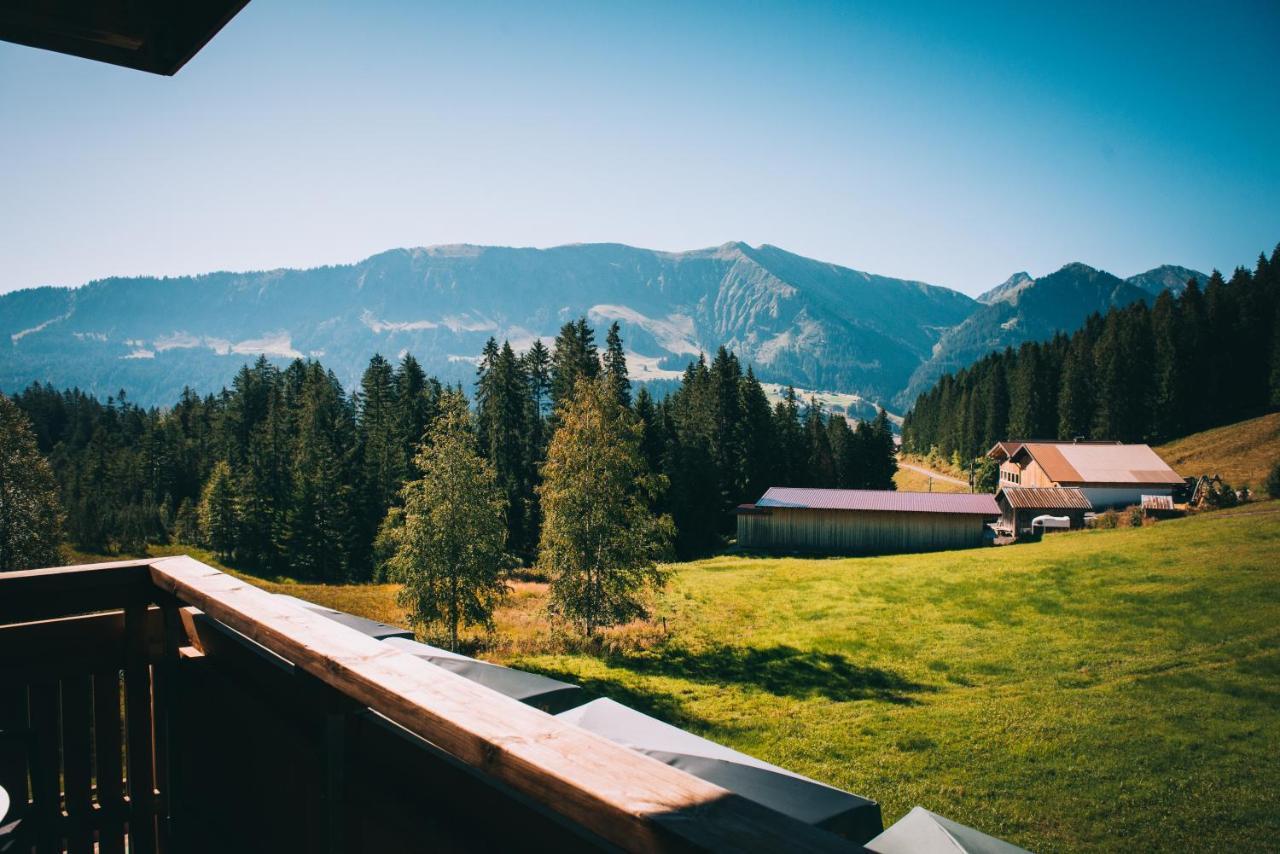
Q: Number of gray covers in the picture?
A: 4